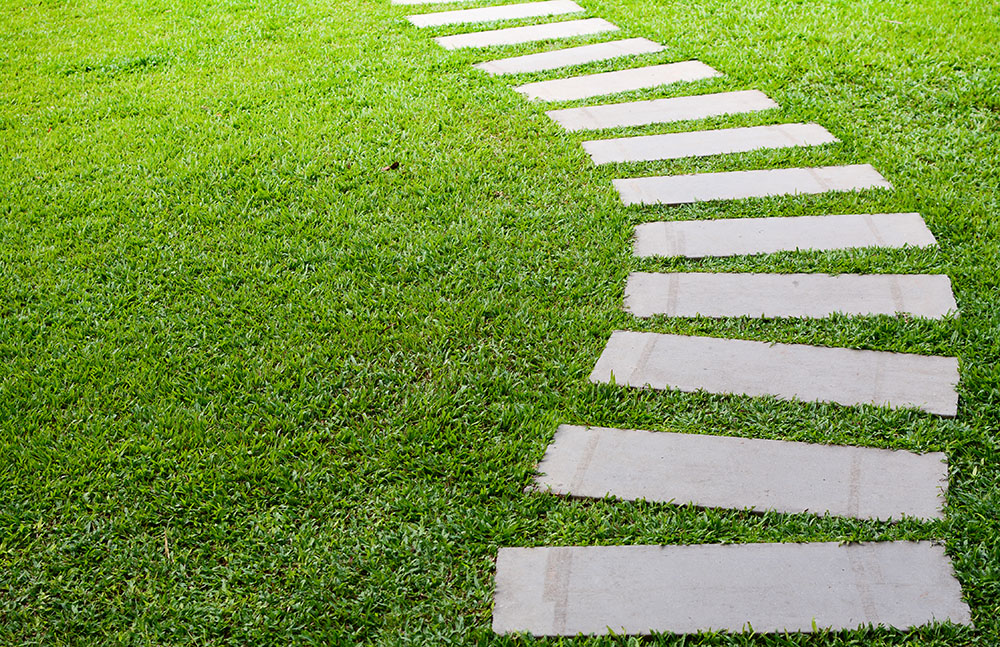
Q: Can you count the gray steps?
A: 13